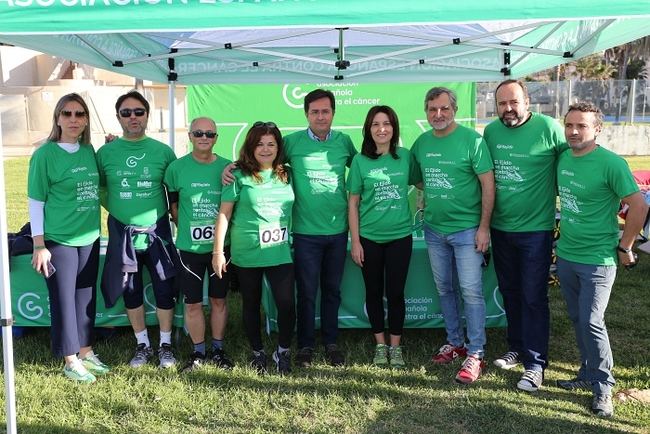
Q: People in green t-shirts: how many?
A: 9